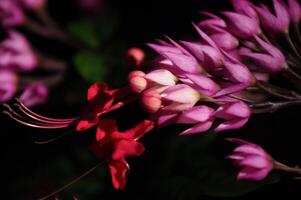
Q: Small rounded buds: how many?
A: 3